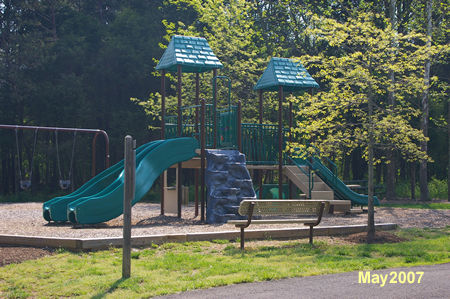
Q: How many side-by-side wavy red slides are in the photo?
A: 0